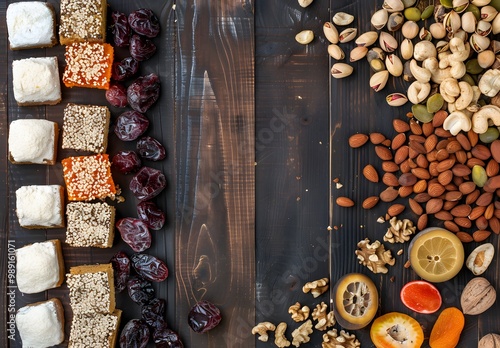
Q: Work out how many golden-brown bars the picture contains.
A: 5